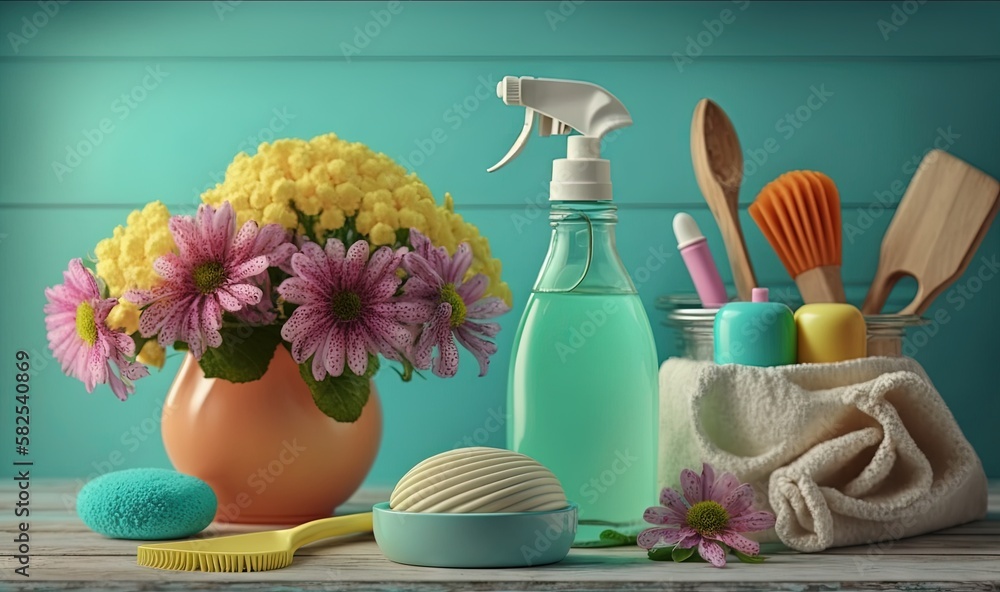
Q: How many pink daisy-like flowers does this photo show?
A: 5